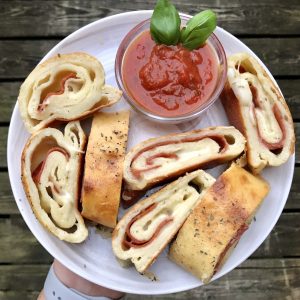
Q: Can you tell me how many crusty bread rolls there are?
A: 7